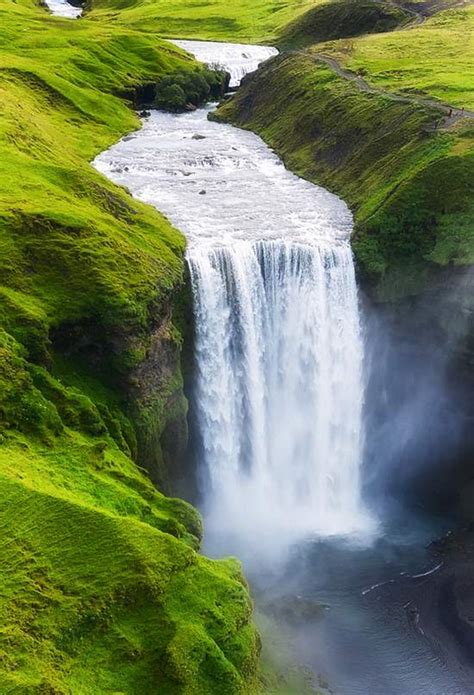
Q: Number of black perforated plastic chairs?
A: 0